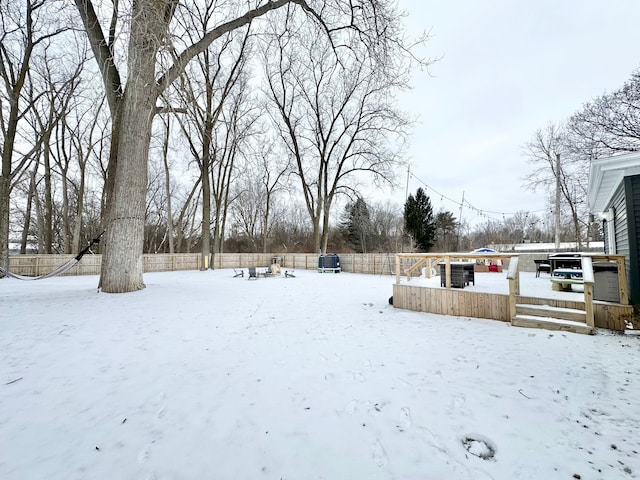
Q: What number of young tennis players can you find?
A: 0